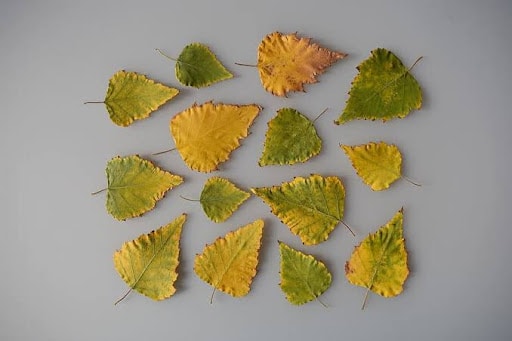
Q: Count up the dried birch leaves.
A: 14